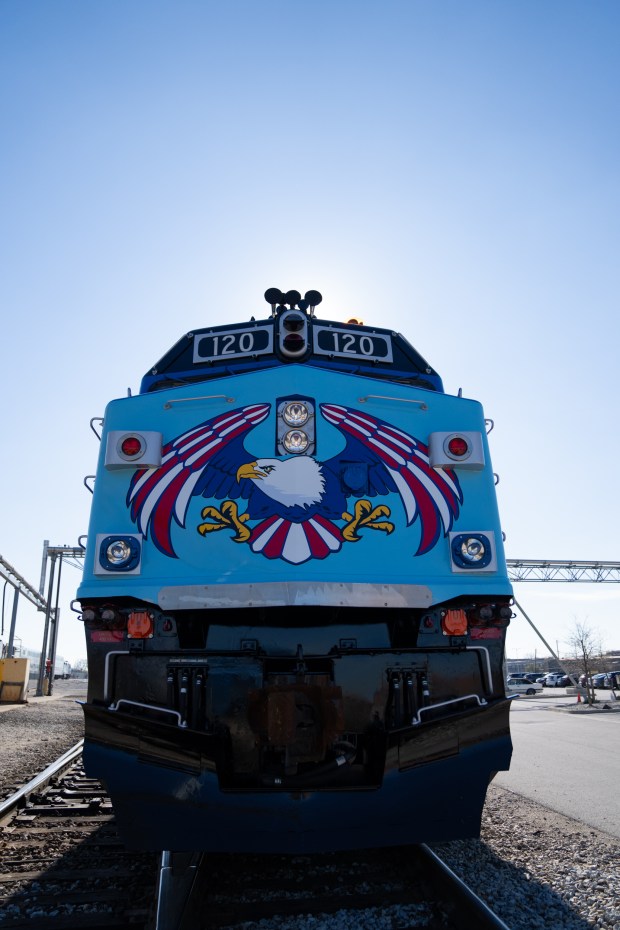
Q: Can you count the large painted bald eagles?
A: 1